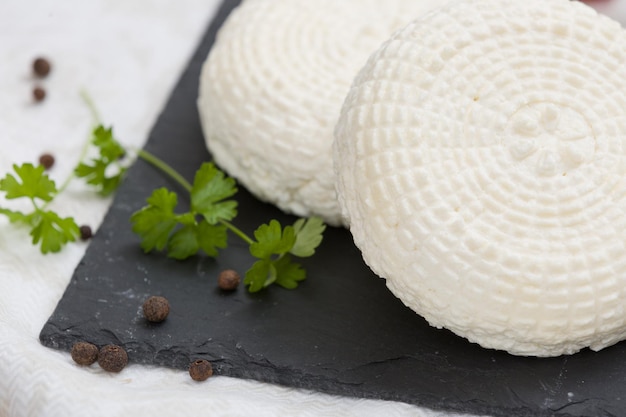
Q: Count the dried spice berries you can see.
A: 9